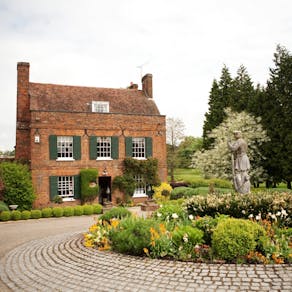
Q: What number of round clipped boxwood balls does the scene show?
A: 10